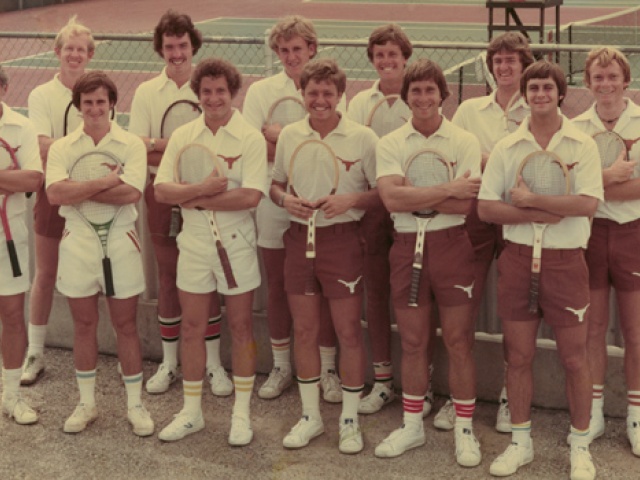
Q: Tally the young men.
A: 12